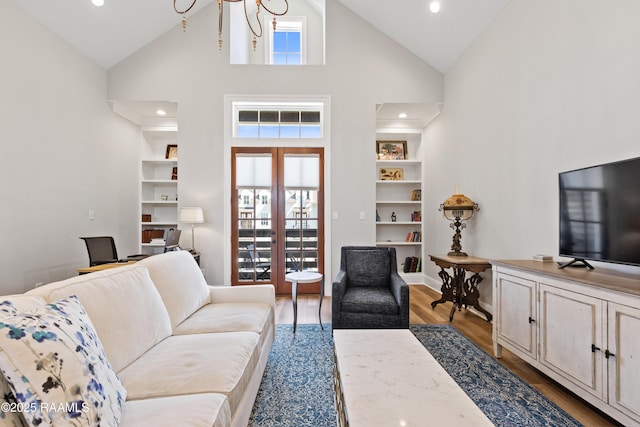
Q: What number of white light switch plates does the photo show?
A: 3